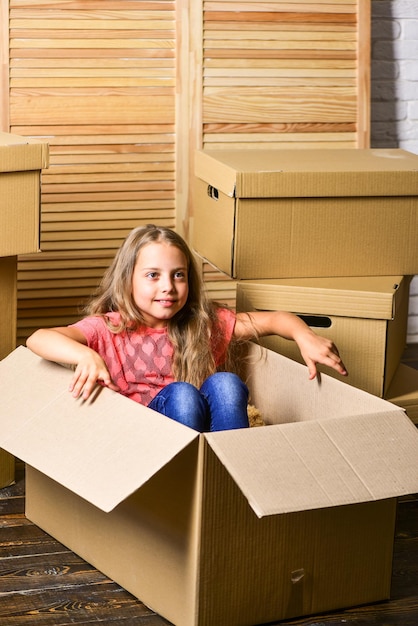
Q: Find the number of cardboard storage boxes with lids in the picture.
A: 3